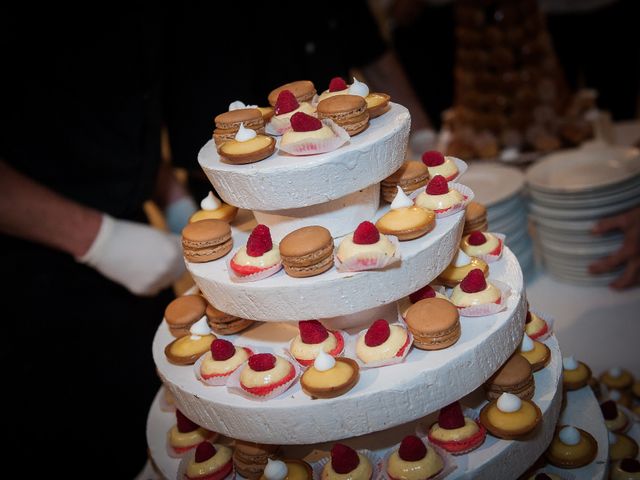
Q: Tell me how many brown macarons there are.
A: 12